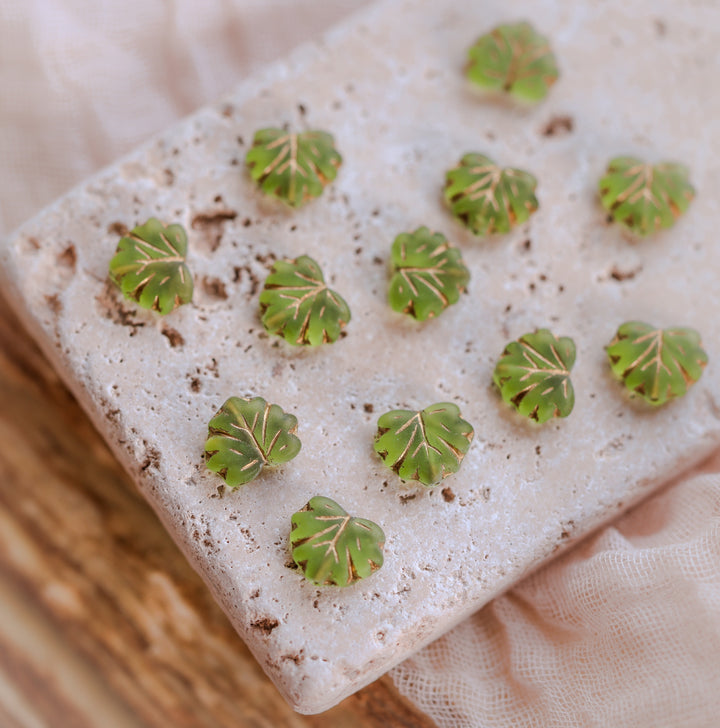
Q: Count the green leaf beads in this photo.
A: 12